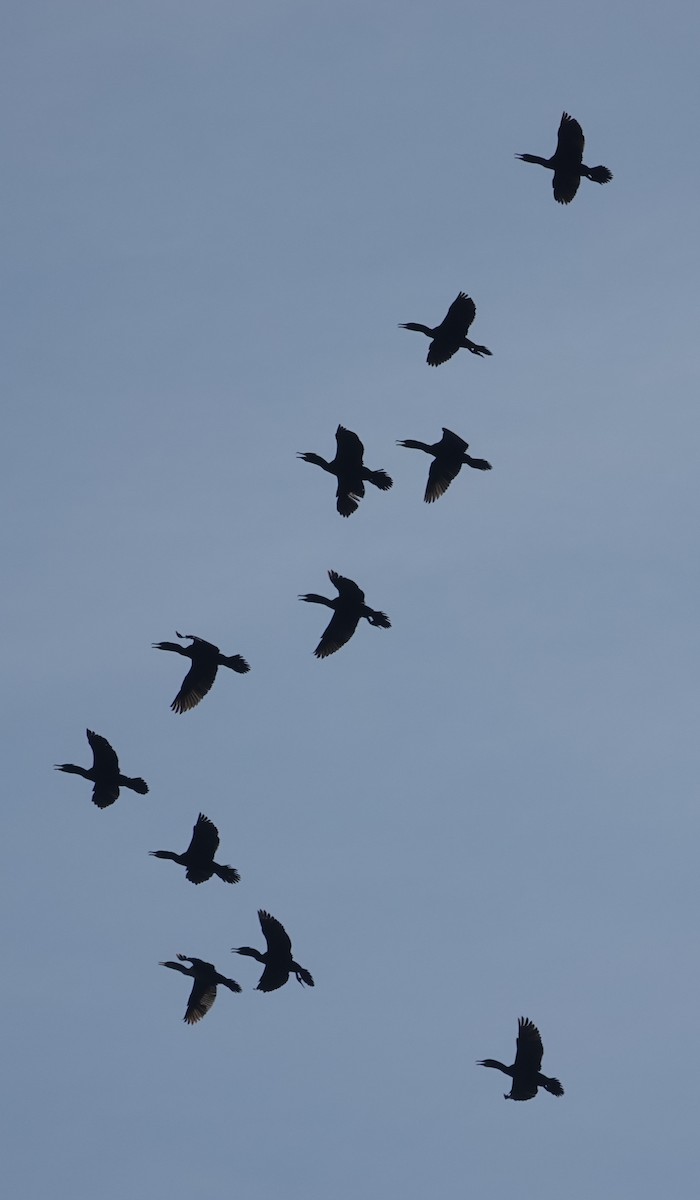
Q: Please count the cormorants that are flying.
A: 11